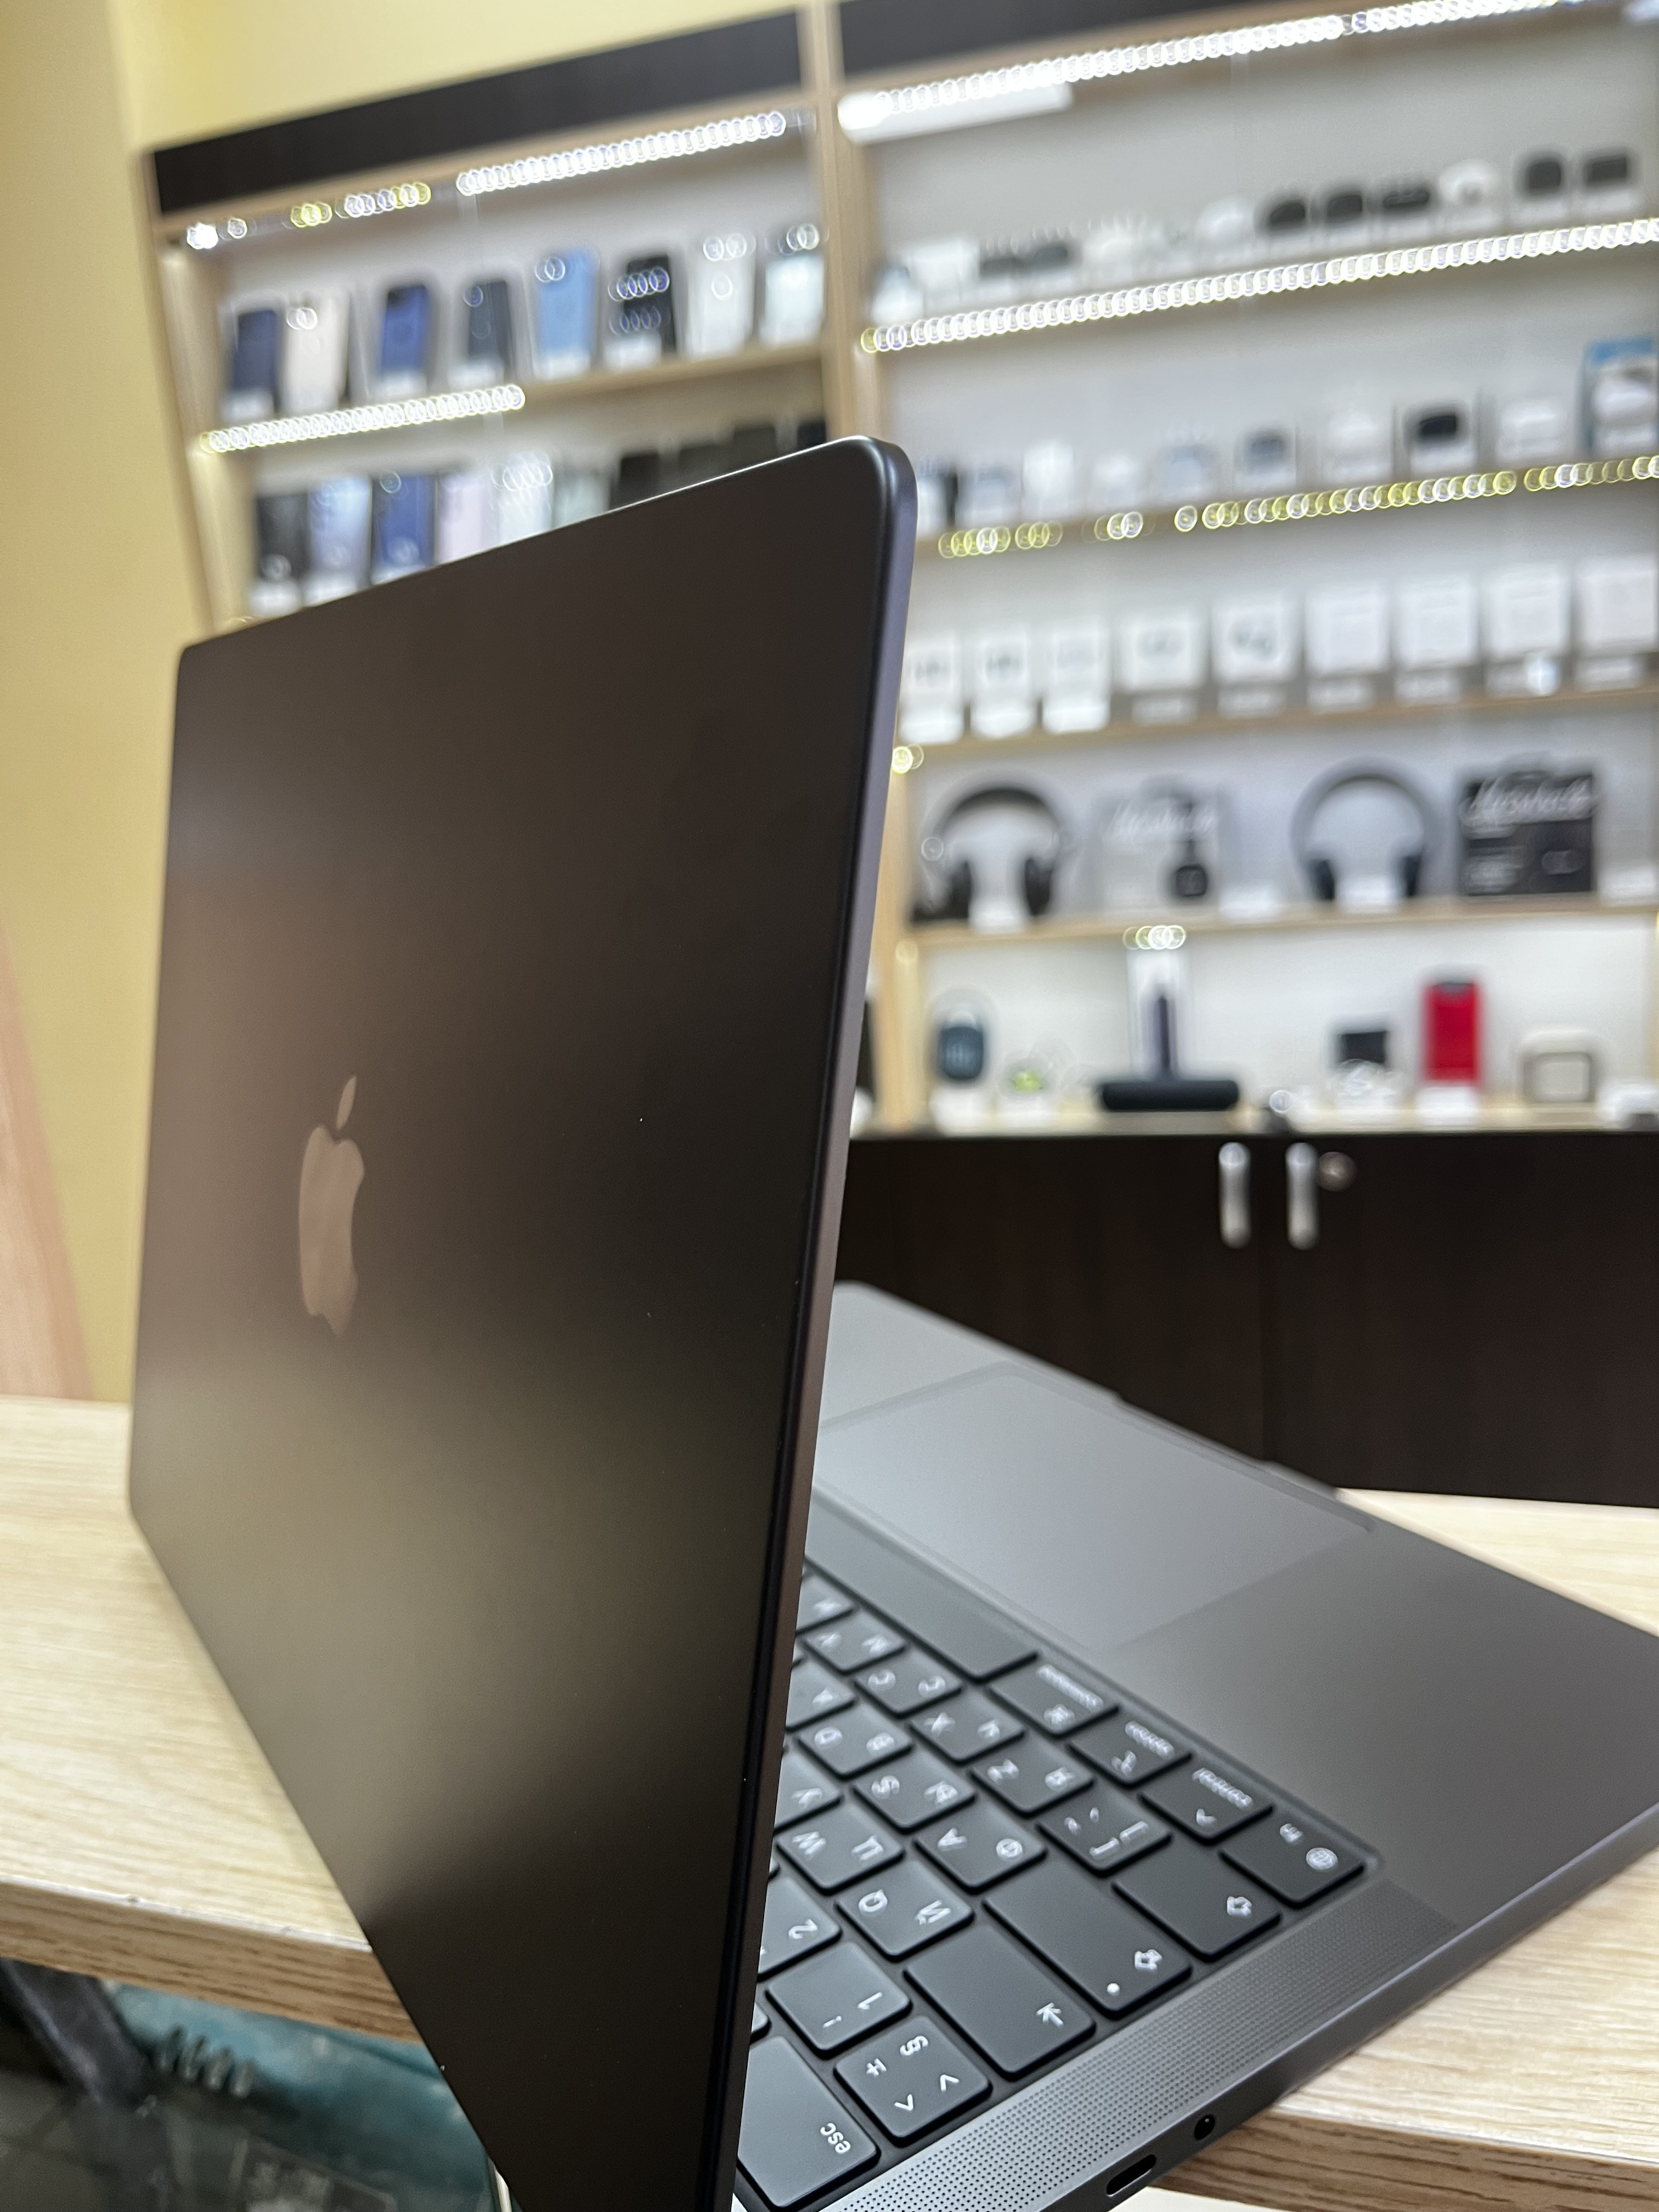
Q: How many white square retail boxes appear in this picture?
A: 9